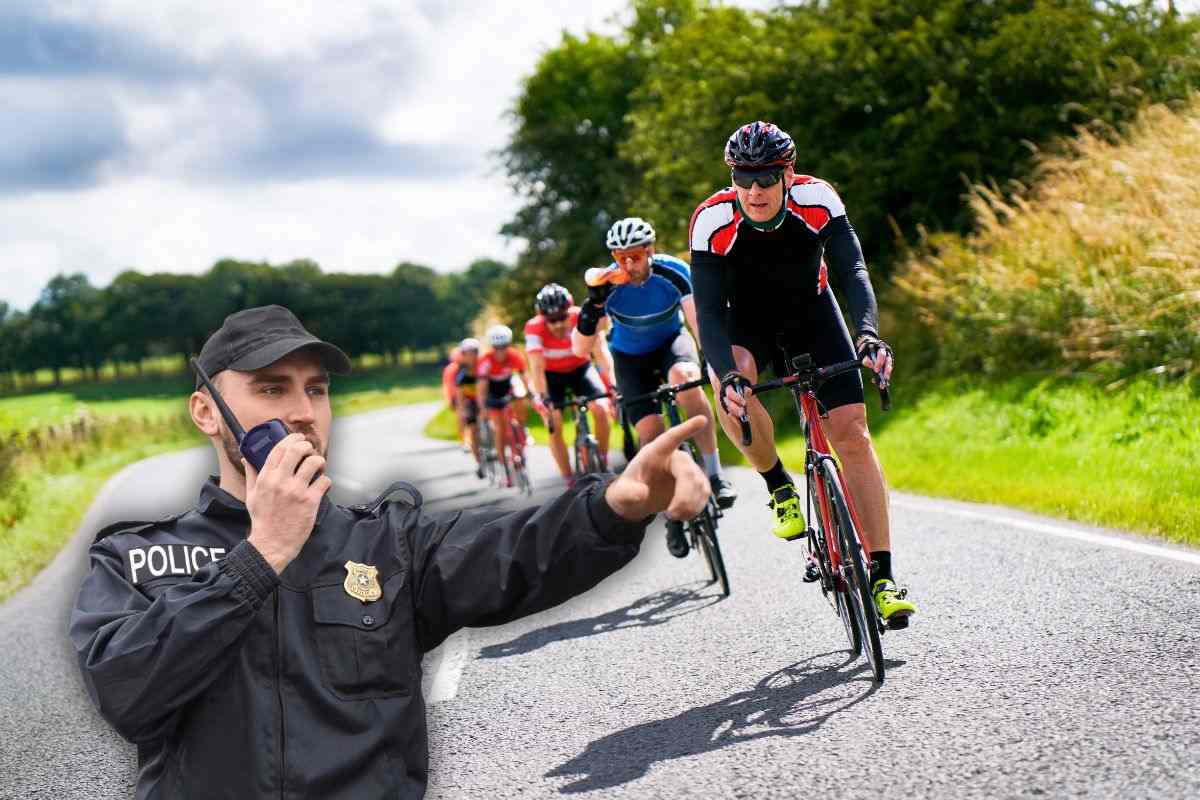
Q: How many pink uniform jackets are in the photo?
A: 0